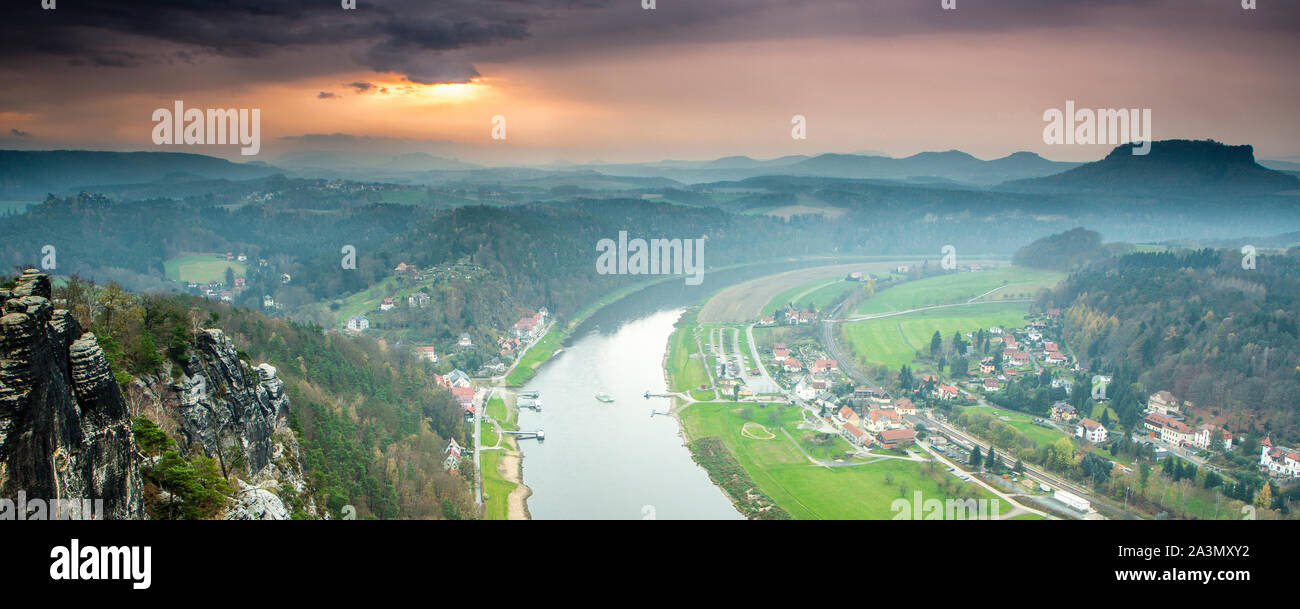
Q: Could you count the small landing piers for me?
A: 5